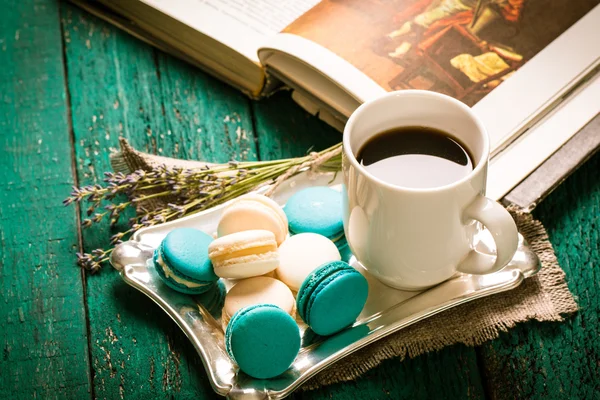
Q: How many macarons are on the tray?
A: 8